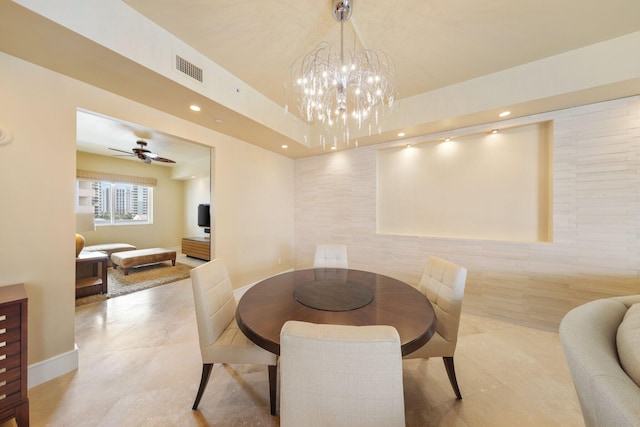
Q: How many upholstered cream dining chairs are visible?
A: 4